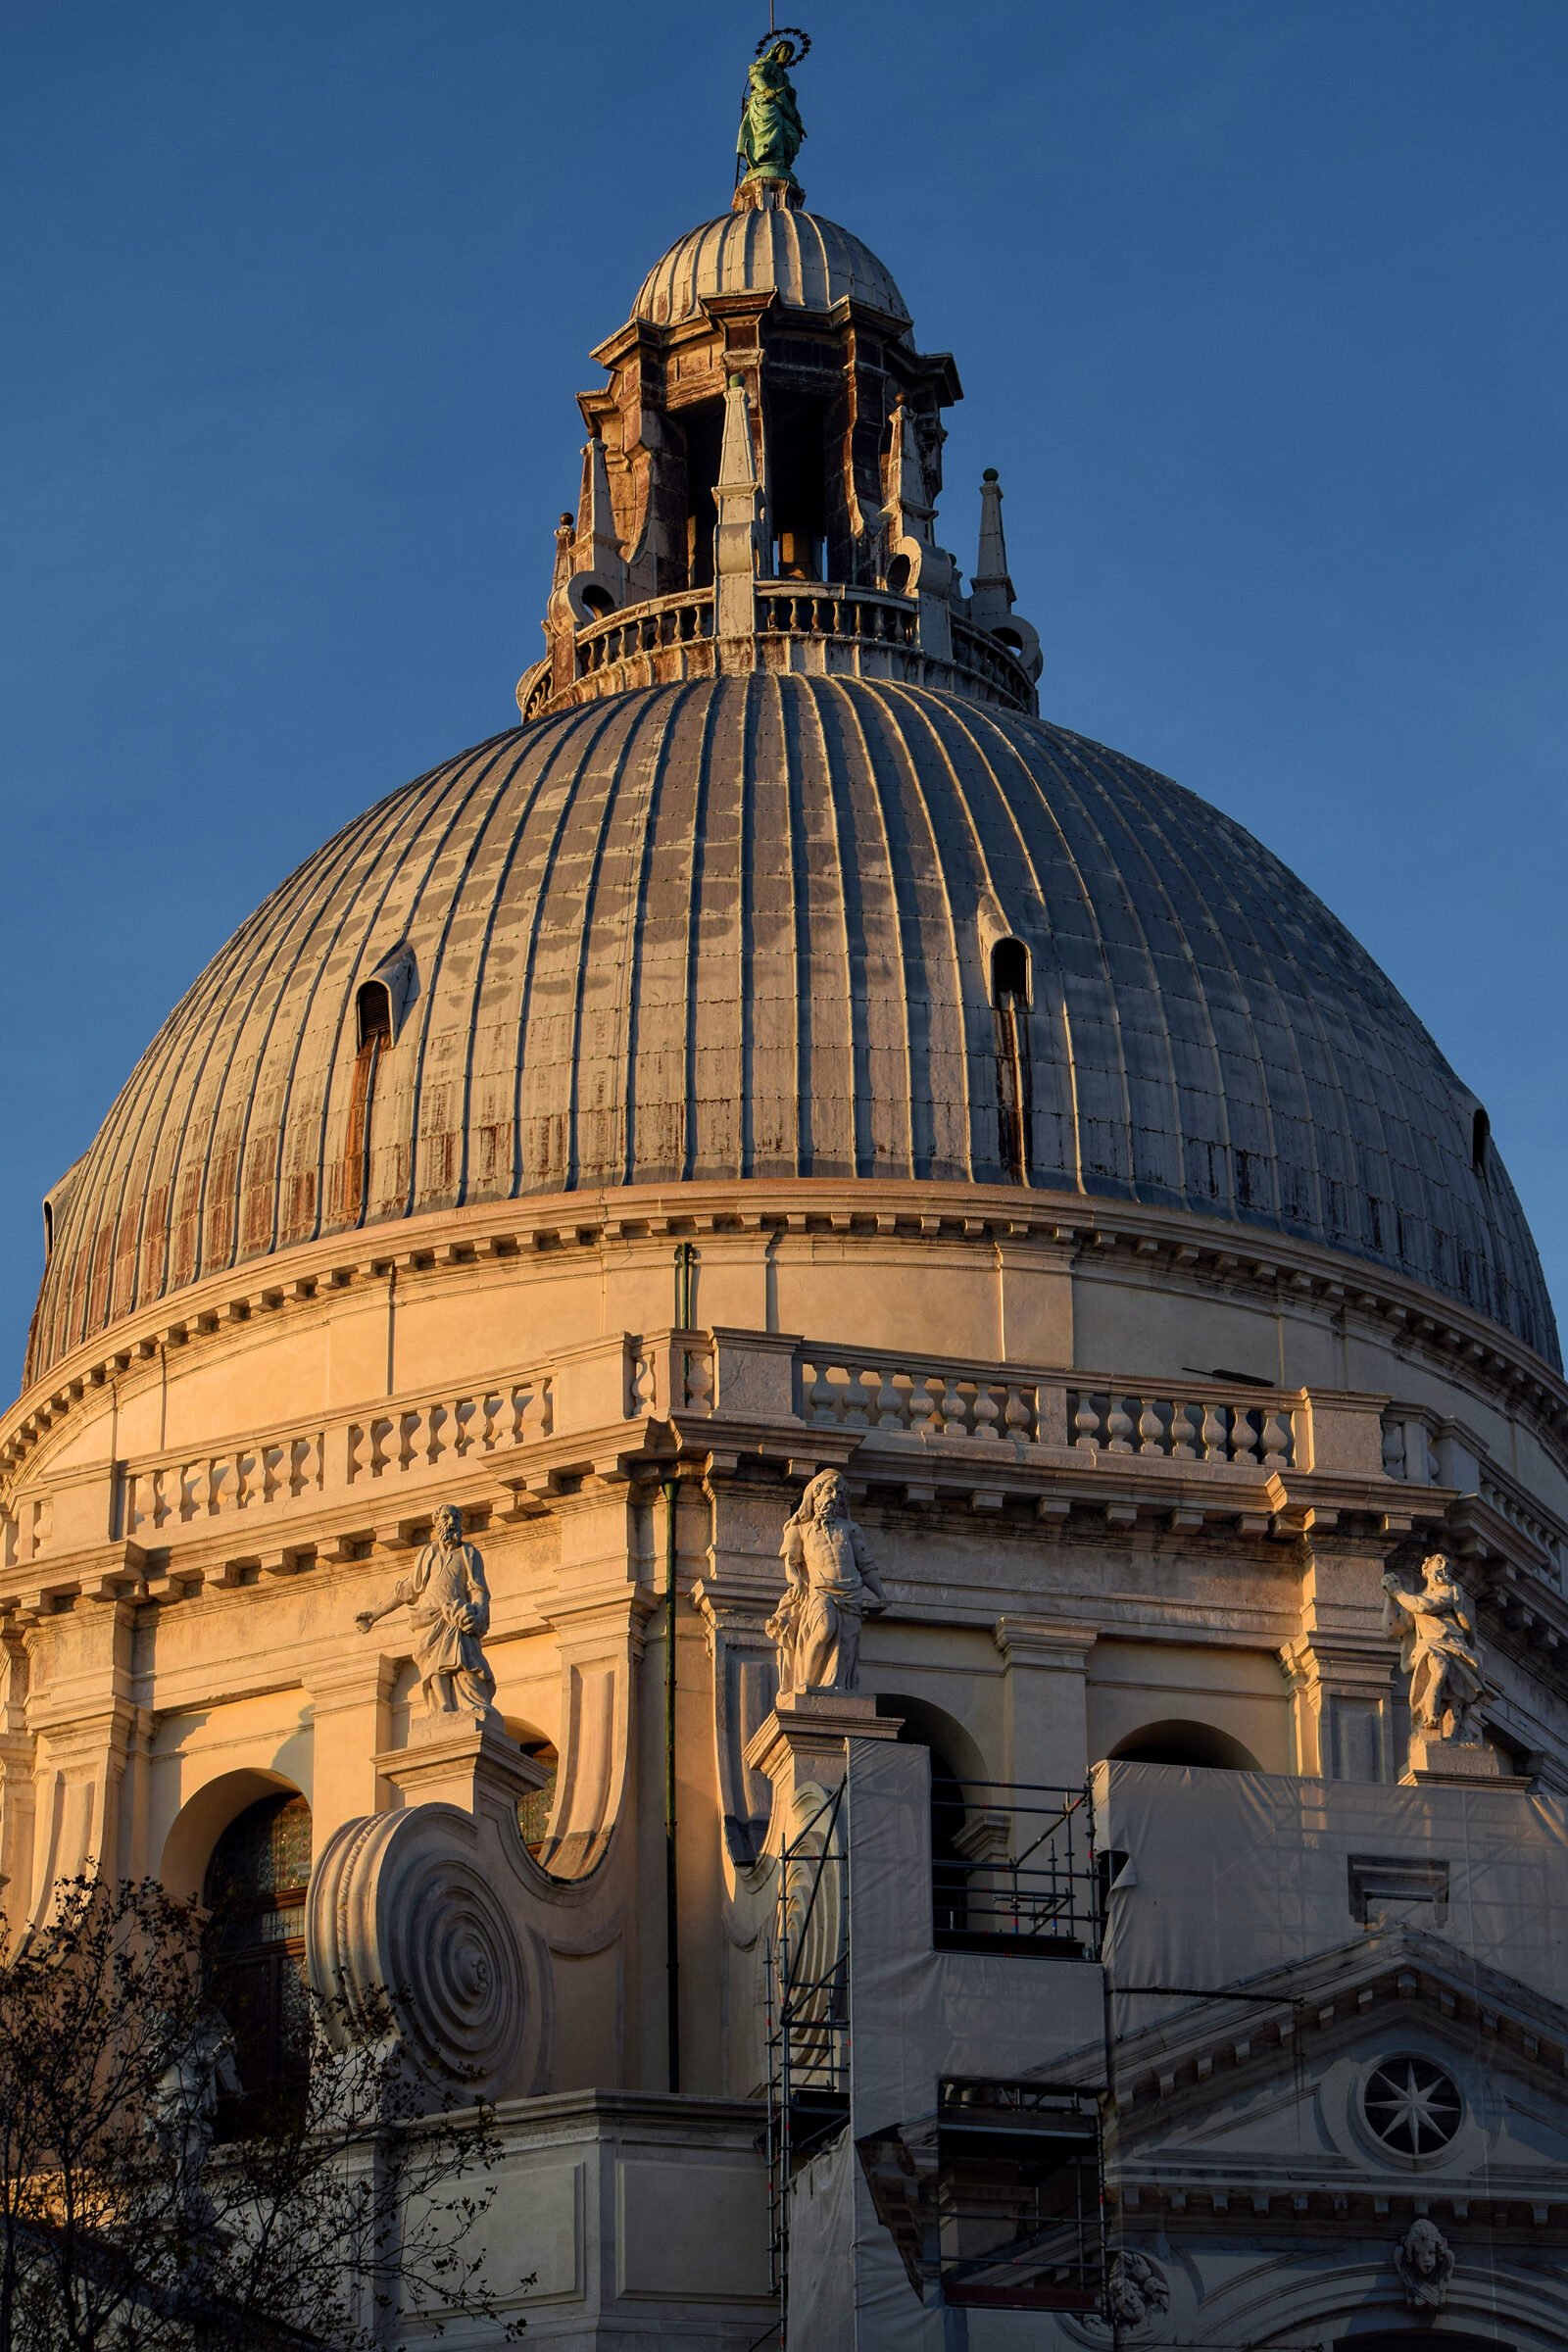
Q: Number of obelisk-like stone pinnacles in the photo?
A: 5